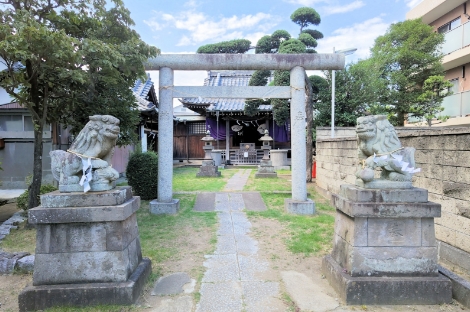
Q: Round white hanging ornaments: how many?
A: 2